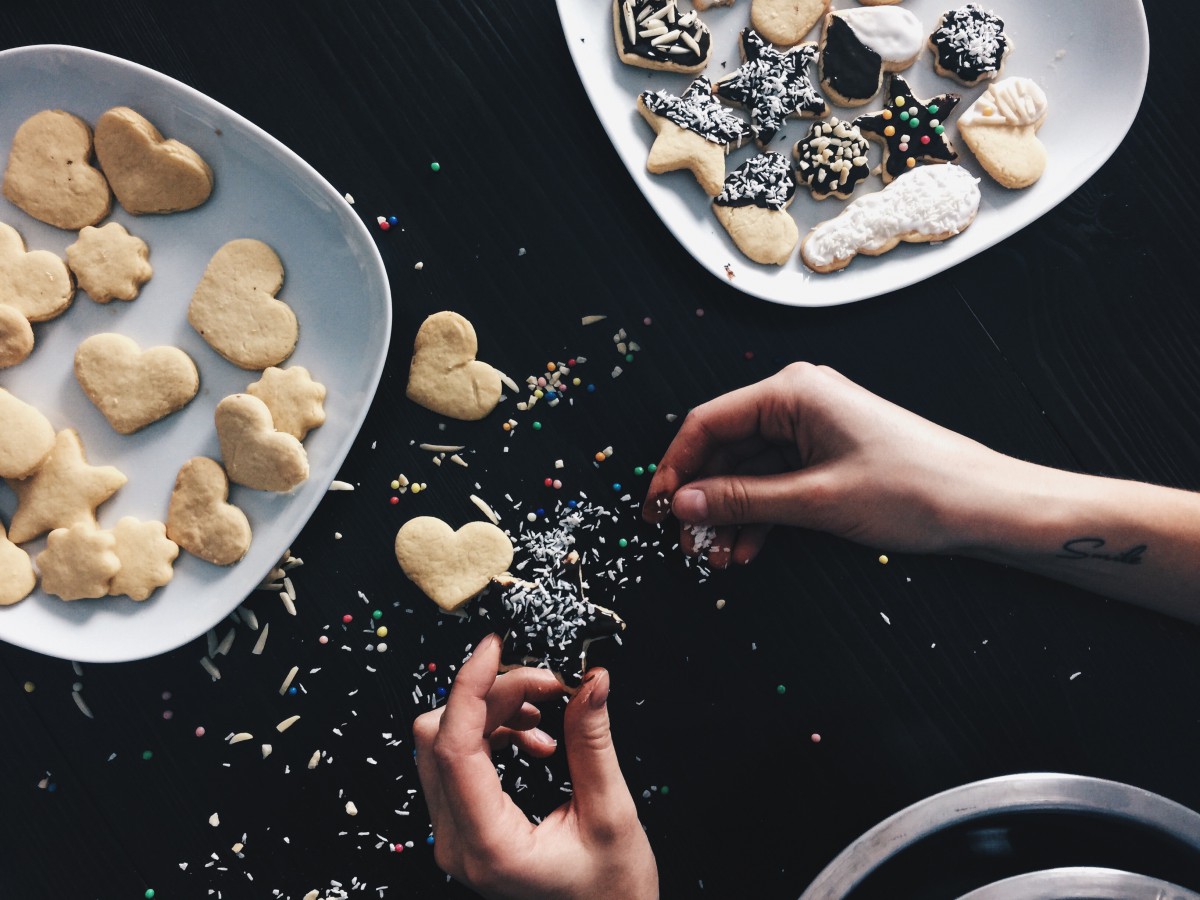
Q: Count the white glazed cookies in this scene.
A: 3